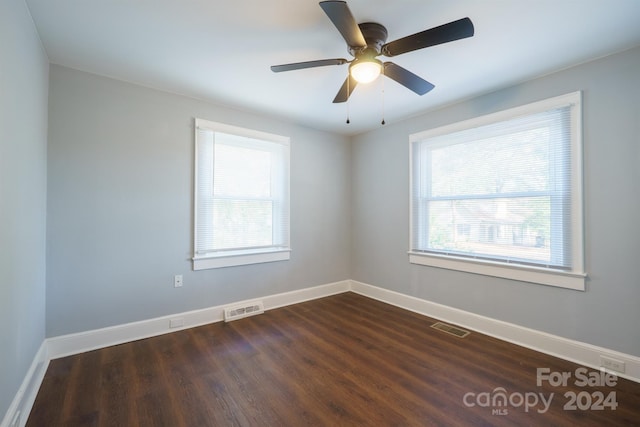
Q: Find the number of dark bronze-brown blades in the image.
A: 5